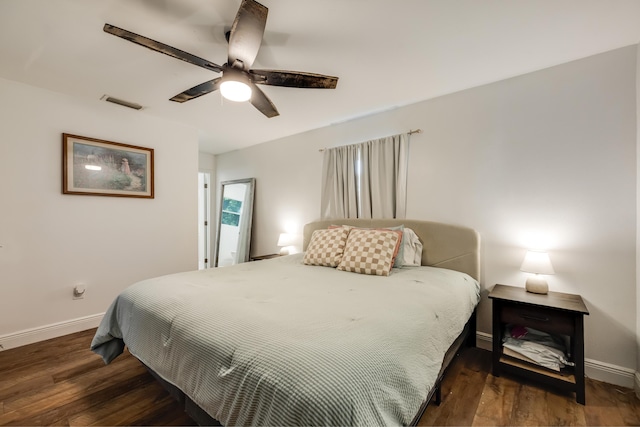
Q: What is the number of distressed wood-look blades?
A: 5